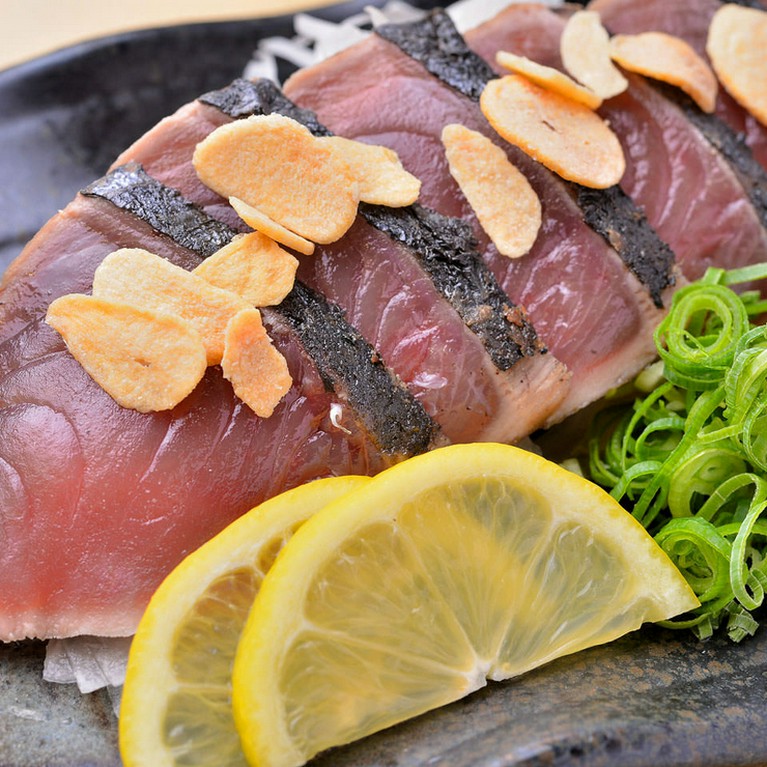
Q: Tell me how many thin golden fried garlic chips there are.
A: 13